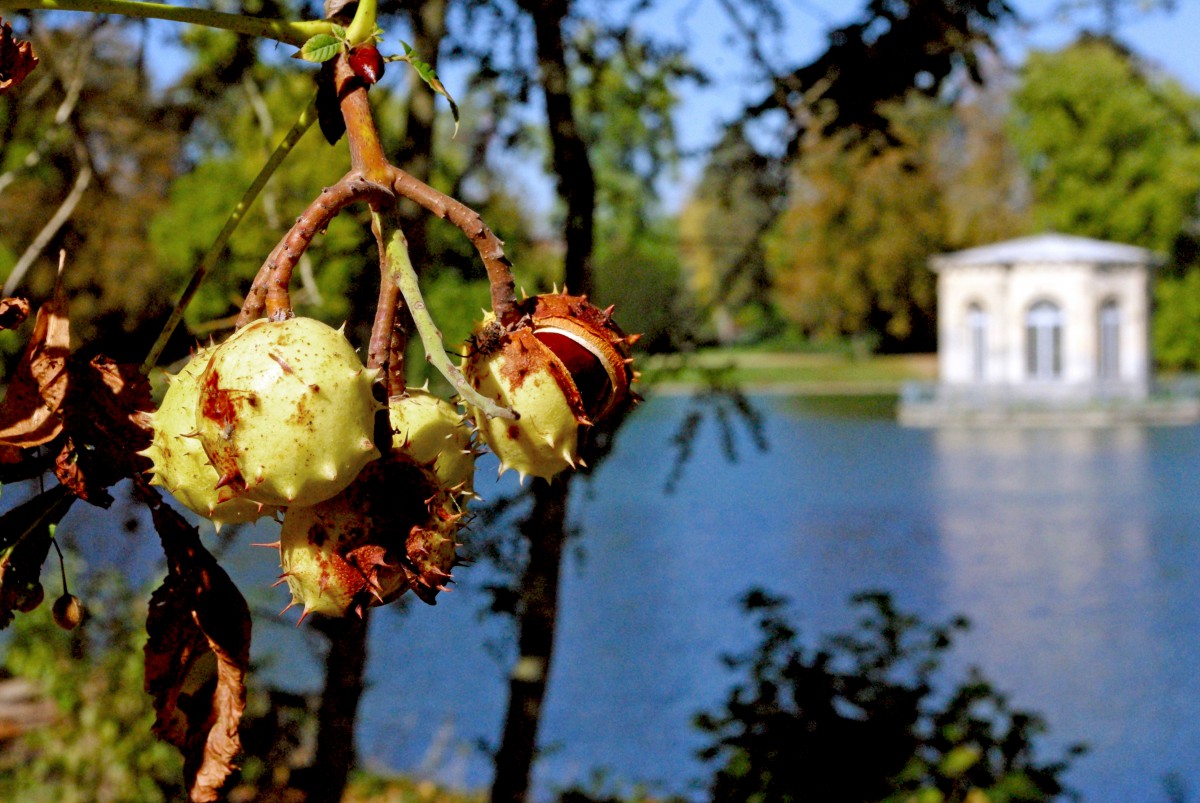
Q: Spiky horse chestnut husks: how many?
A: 5